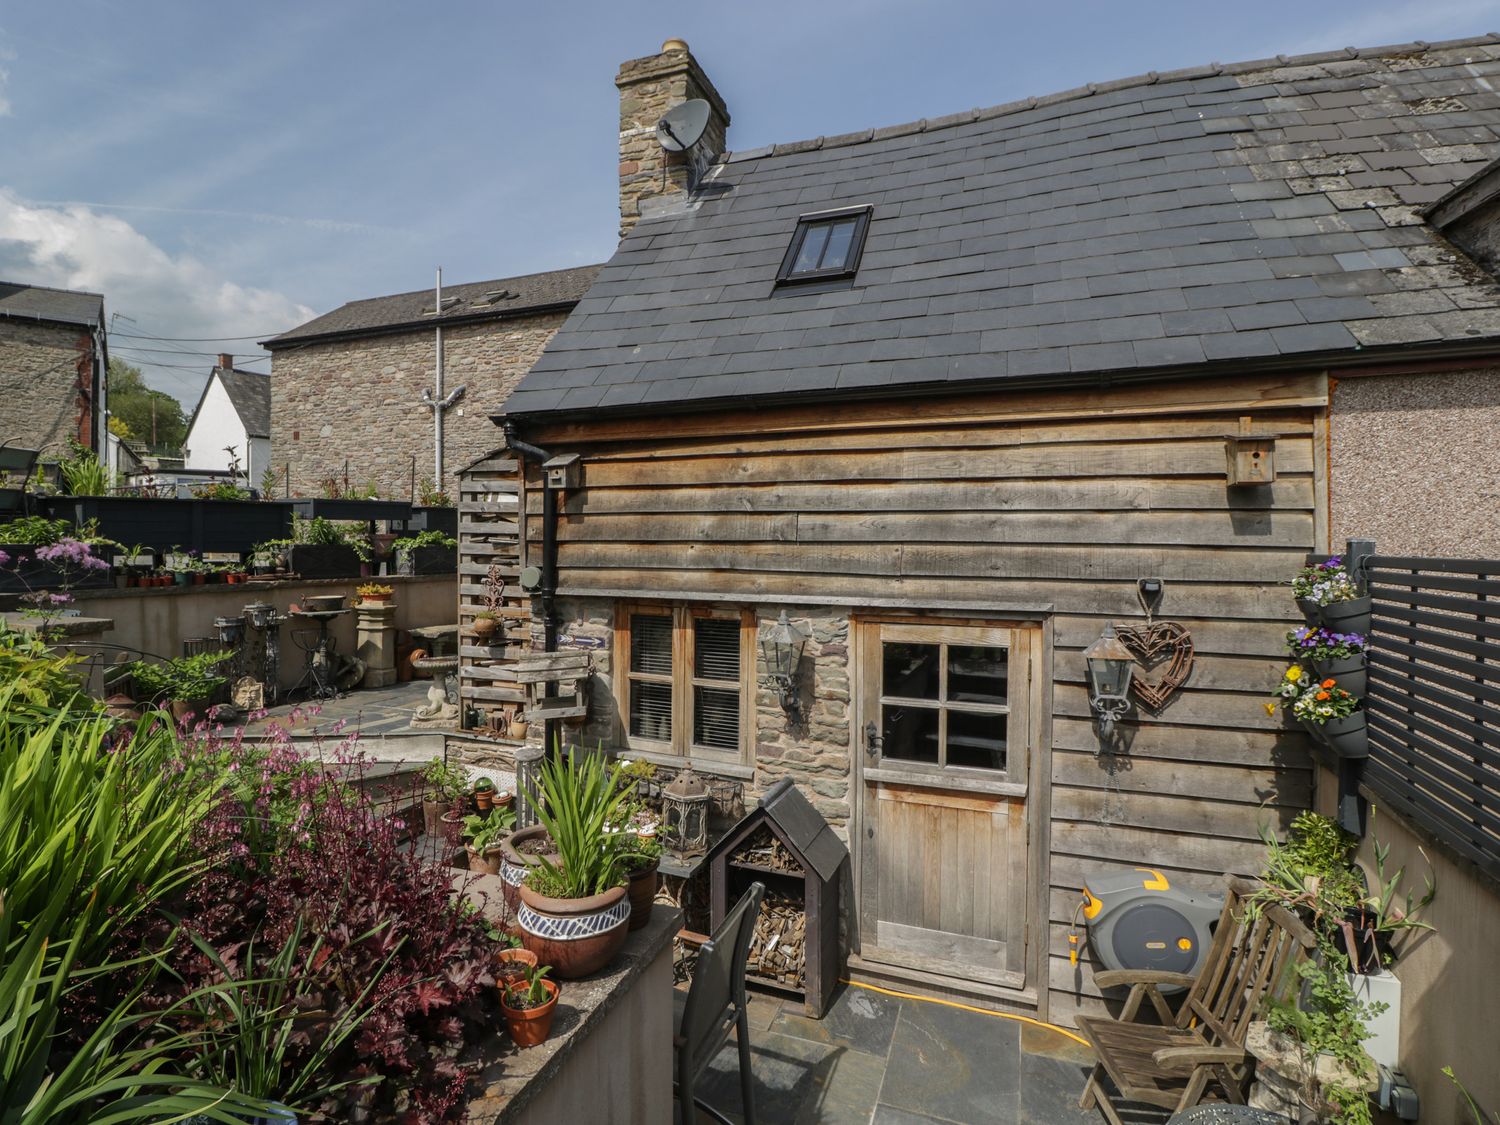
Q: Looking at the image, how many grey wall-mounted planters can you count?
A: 3